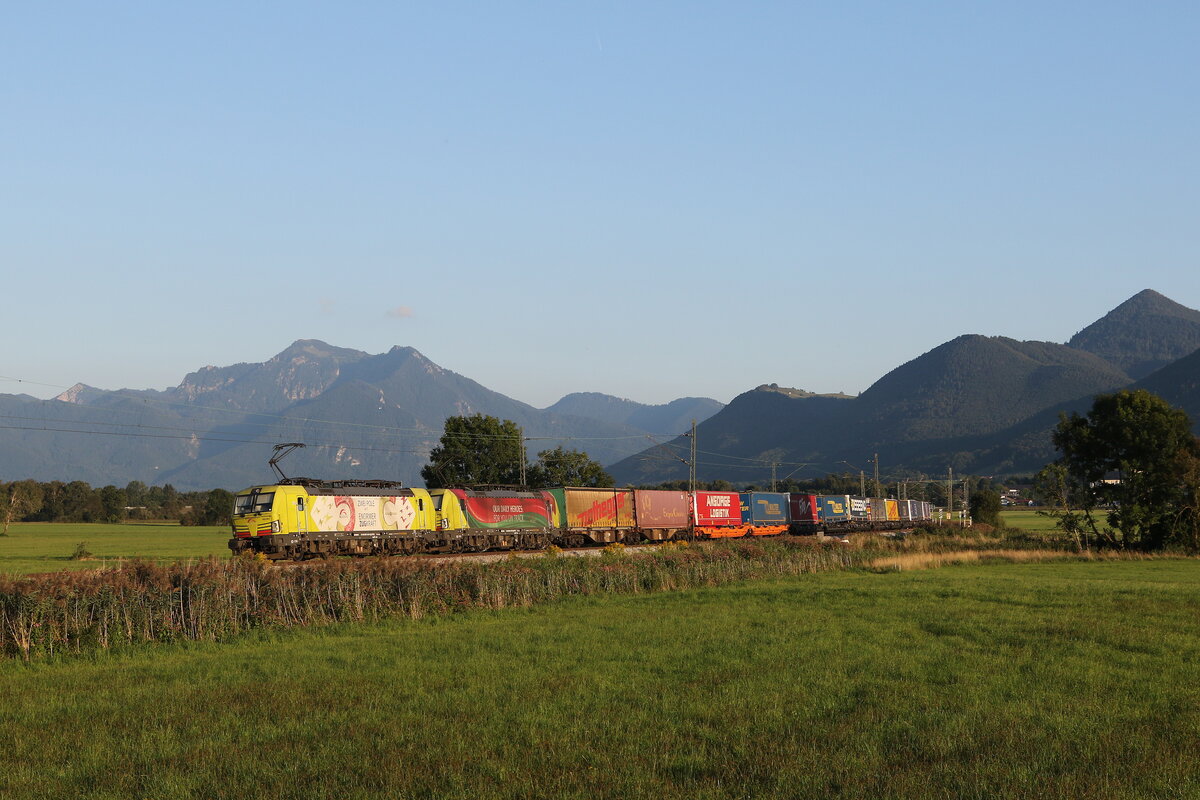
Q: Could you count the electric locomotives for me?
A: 2